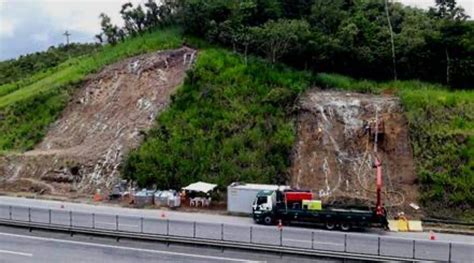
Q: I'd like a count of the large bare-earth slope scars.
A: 2